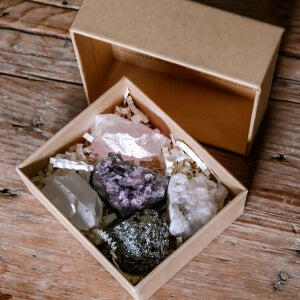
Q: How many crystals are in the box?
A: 5